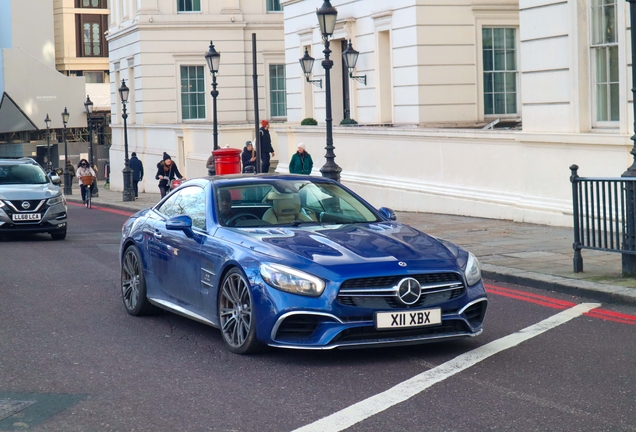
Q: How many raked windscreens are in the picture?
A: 2